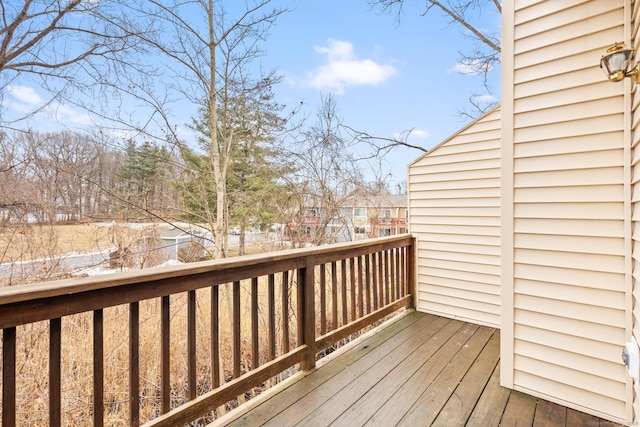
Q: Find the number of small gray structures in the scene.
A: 1